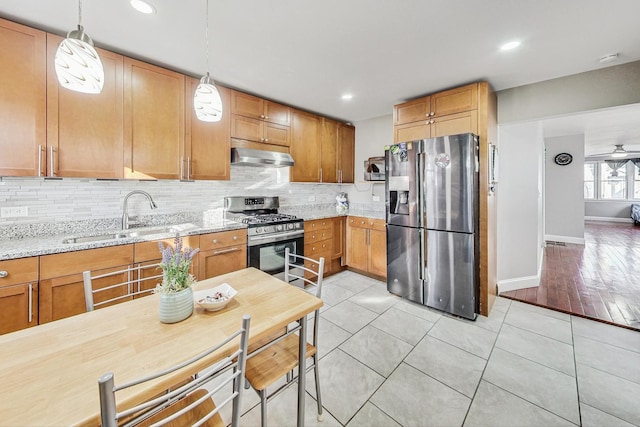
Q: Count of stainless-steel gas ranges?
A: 1